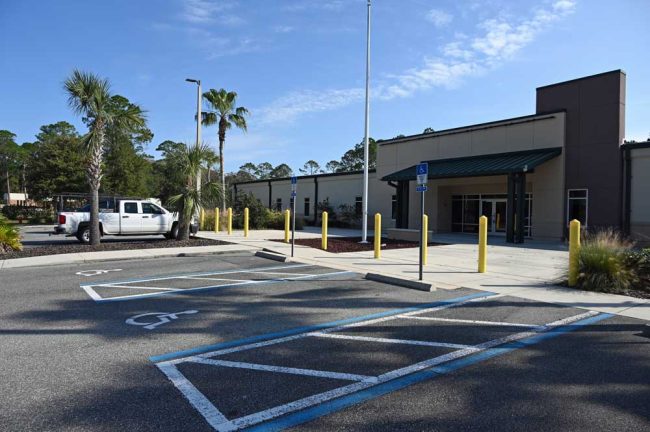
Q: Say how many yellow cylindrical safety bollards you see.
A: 10